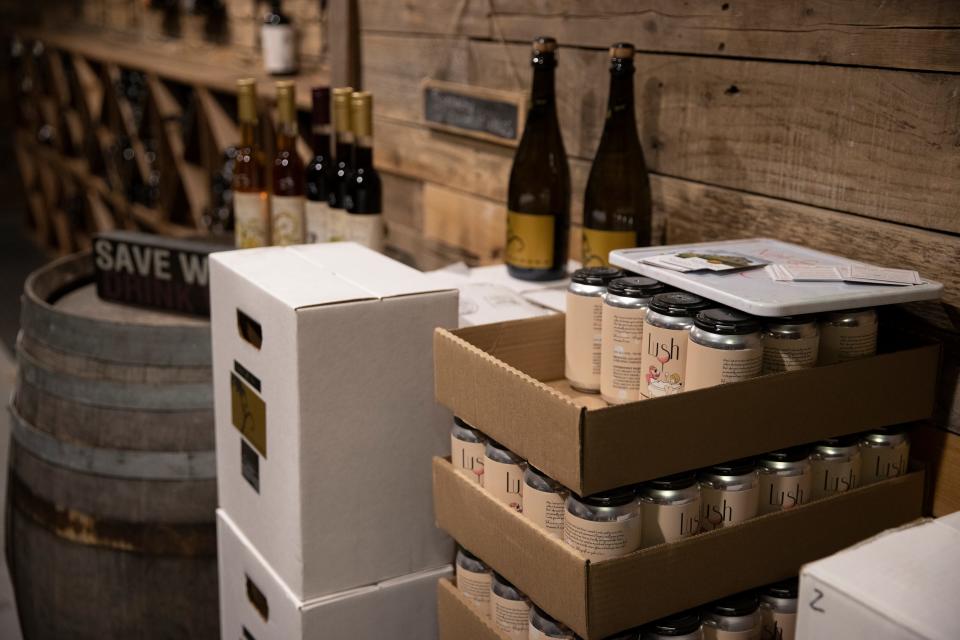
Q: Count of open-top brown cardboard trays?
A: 3